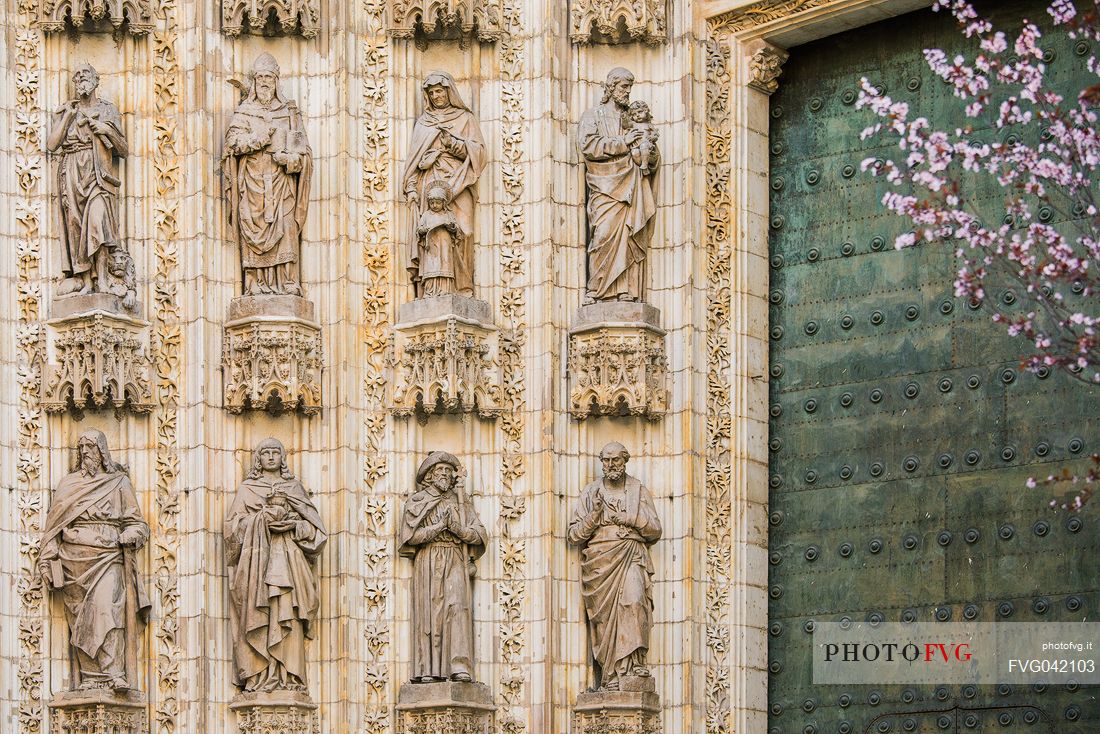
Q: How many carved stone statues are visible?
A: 8